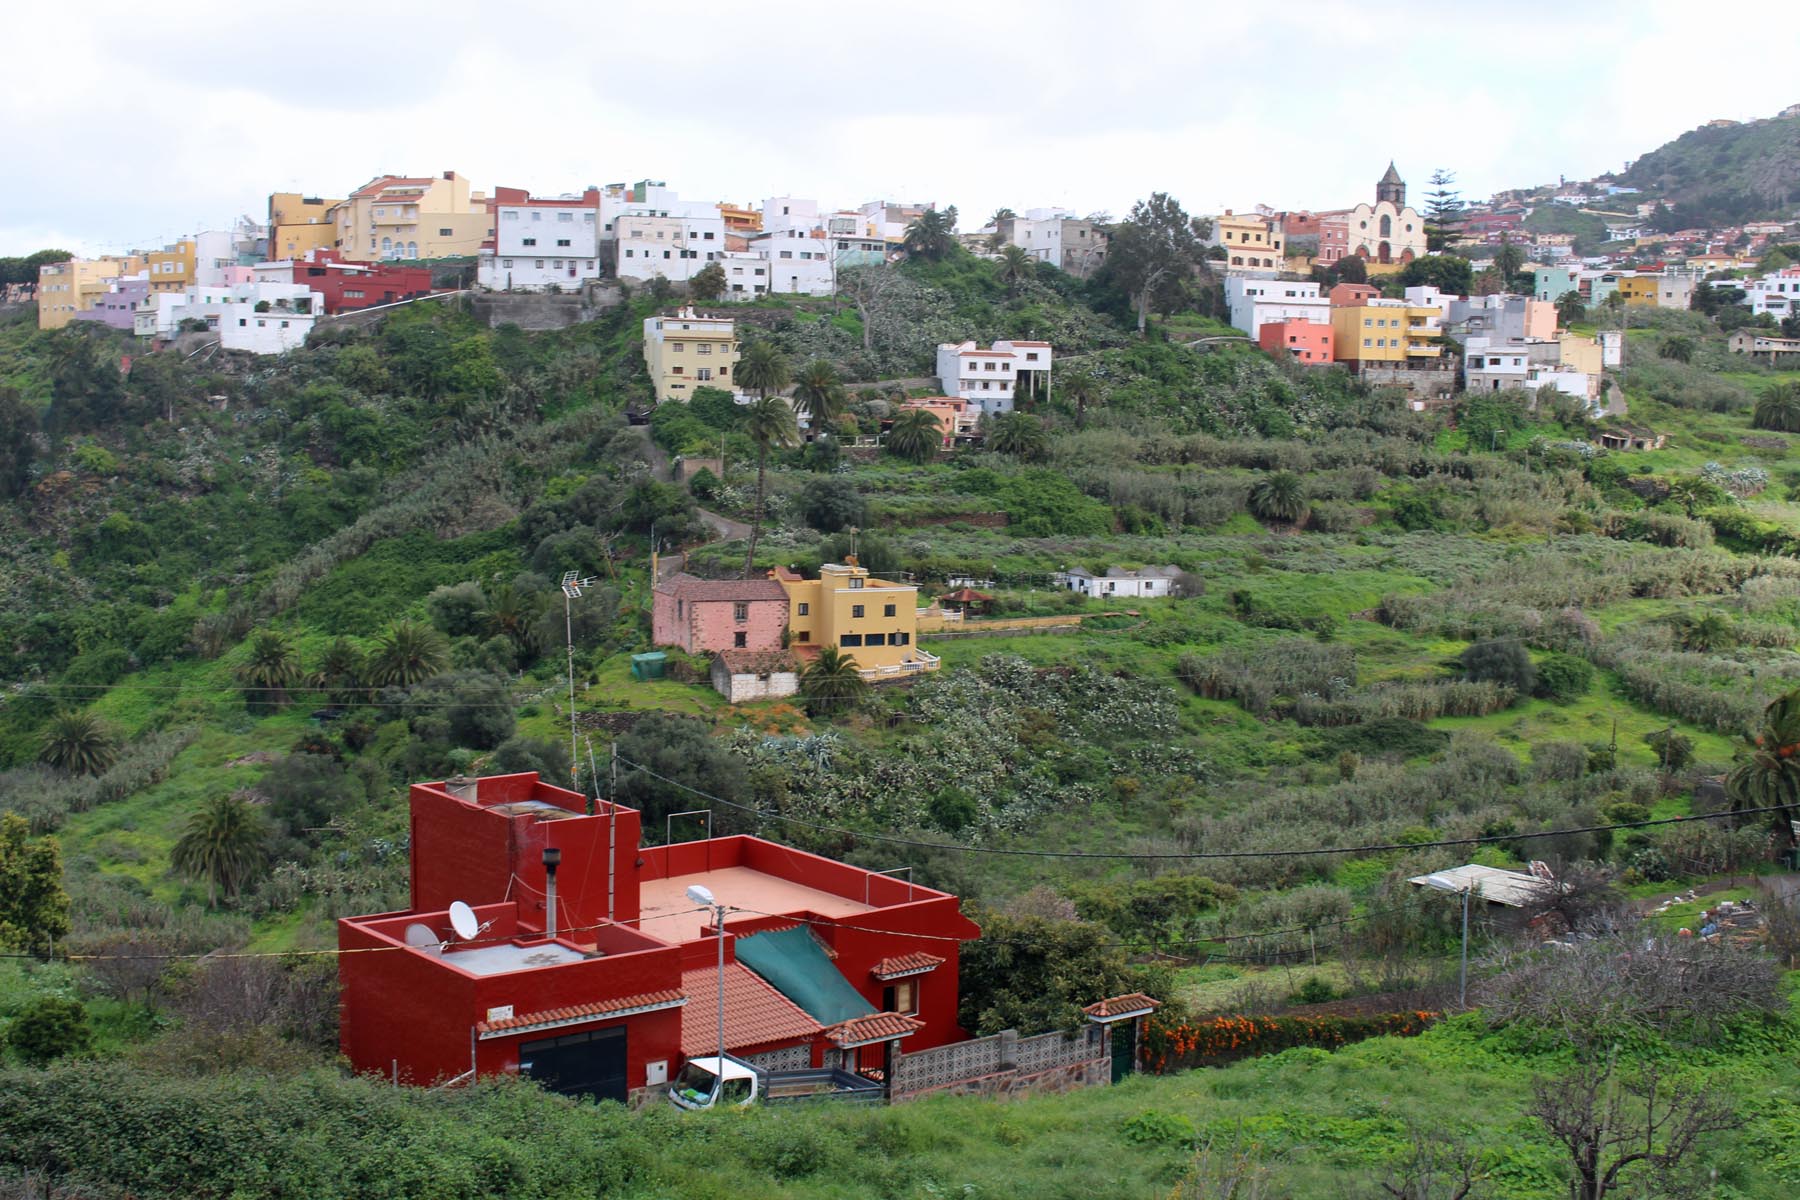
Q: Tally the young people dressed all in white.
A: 0